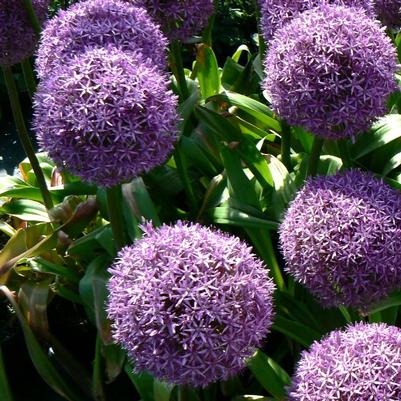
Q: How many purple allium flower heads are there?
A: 10